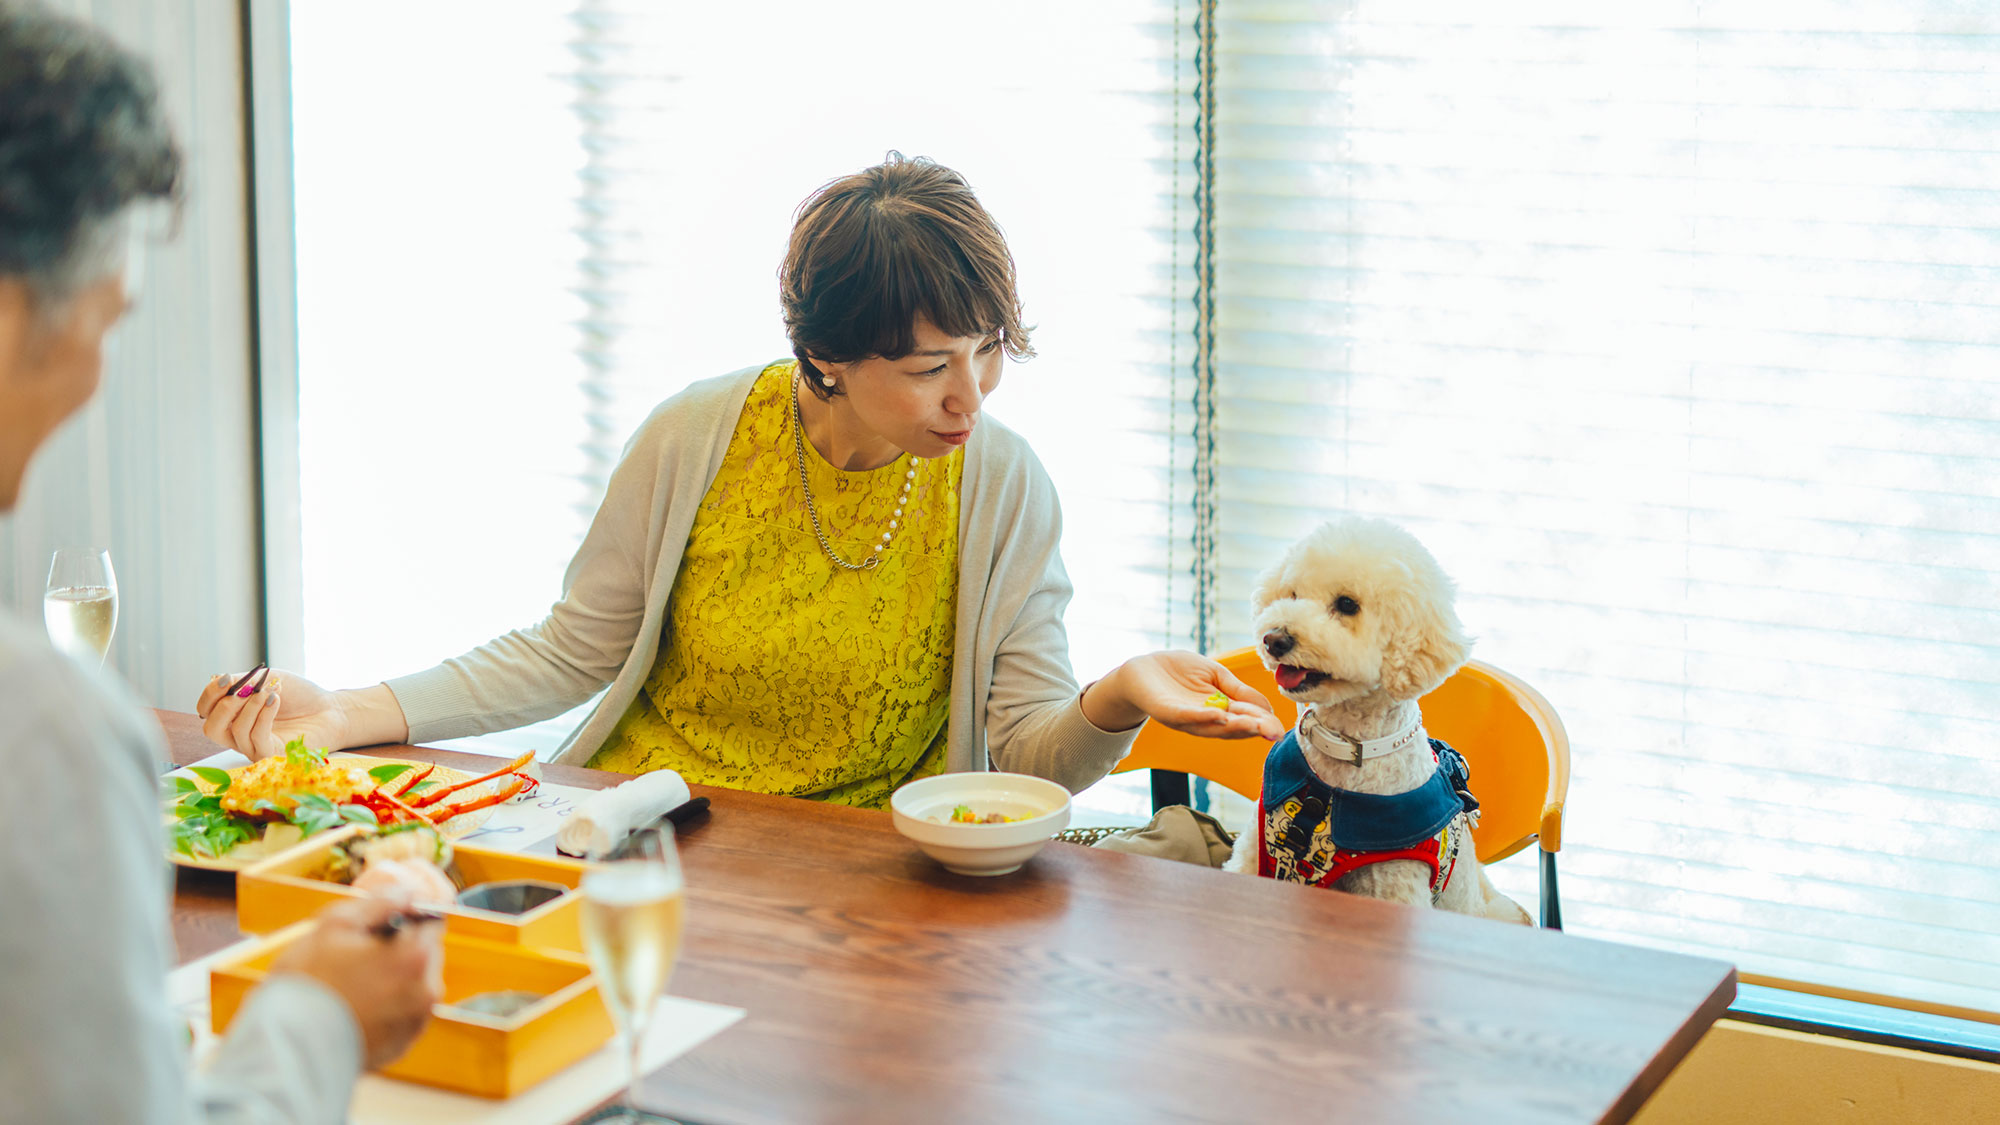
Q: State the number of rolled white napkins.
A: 1